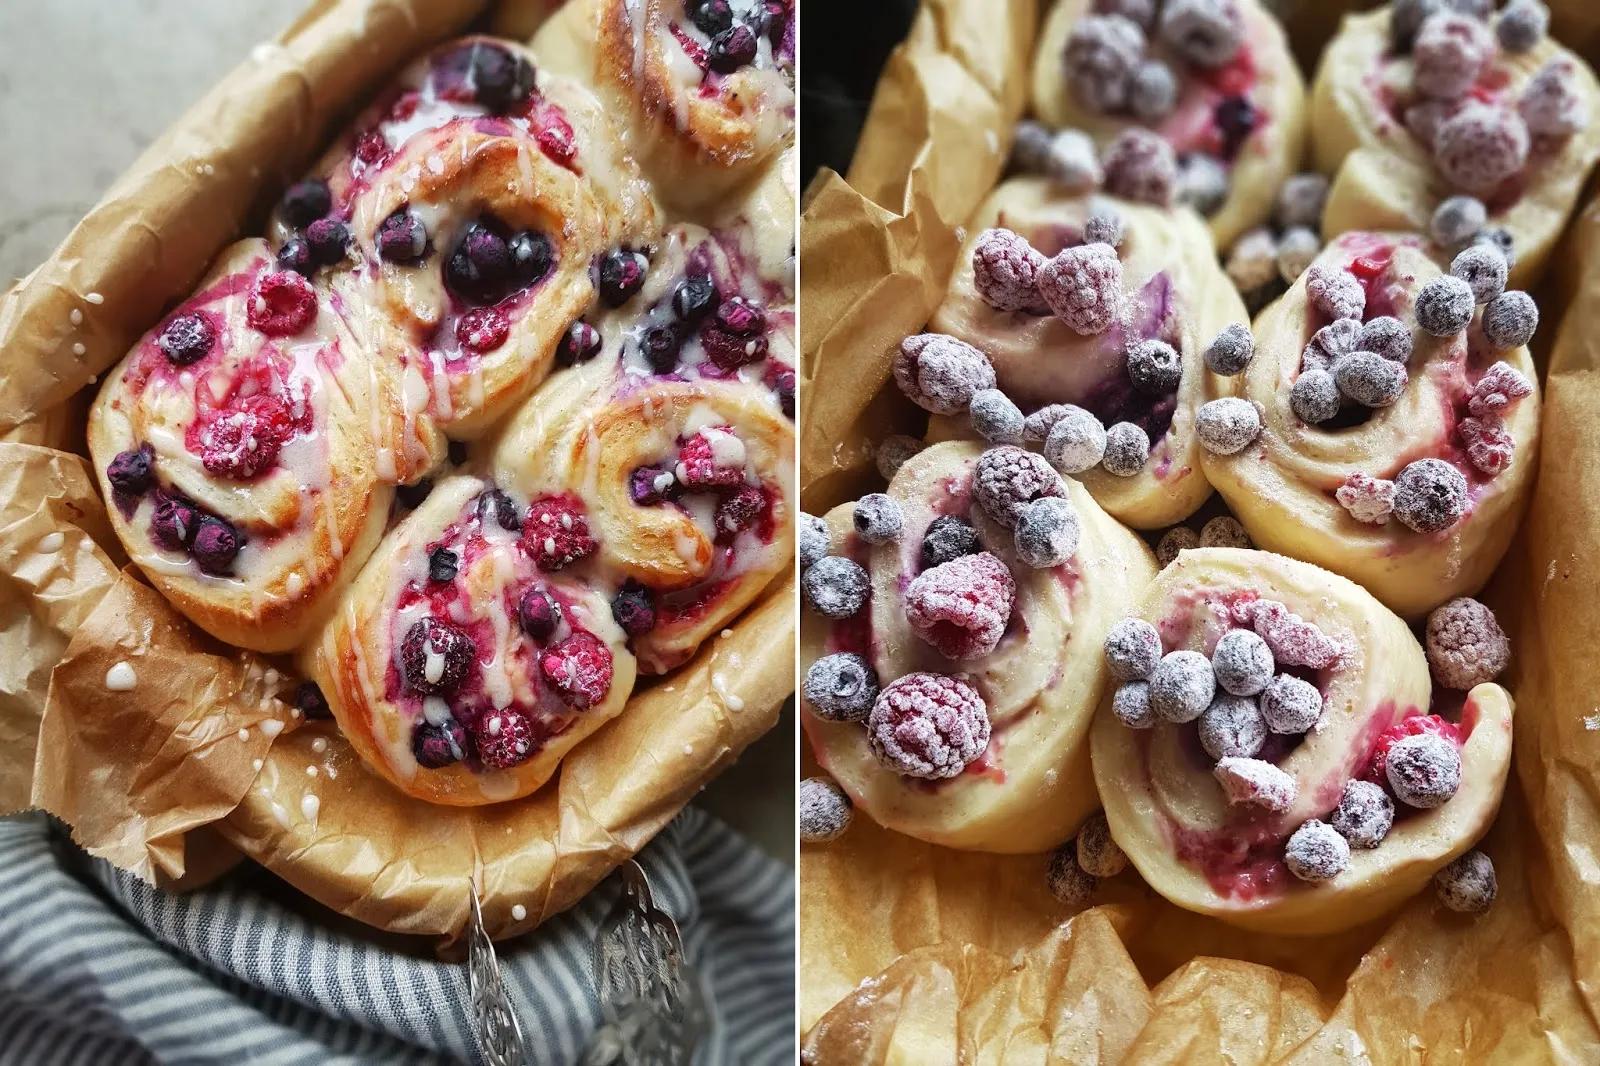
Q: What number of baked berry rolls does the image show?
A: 5